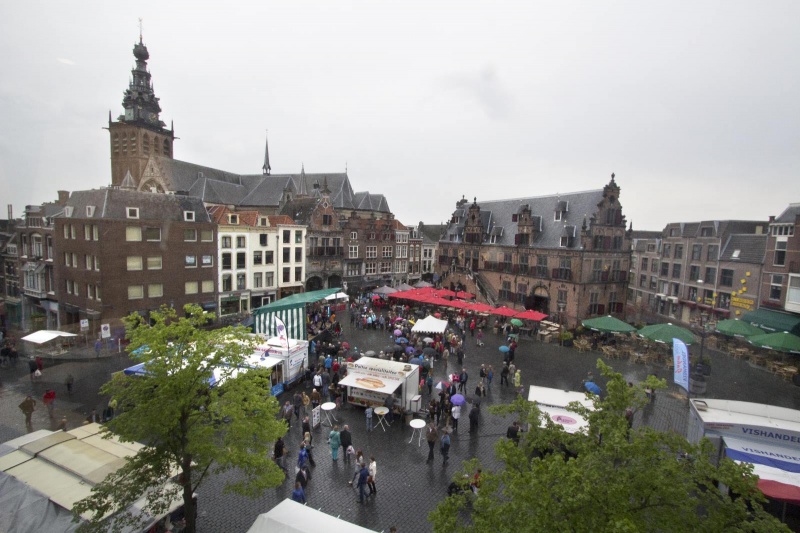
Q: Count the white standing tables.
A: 3